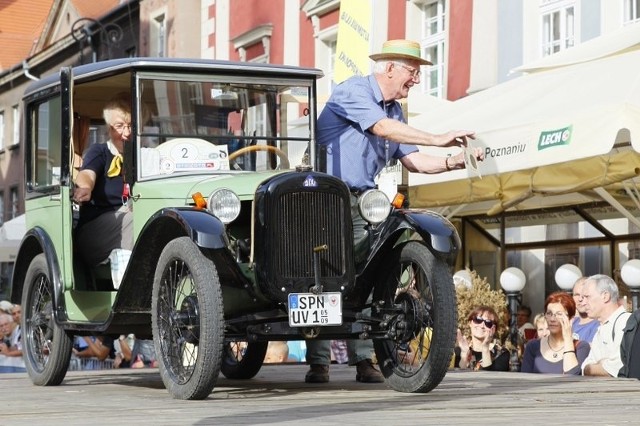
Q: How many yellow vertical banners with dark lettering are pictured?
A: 1